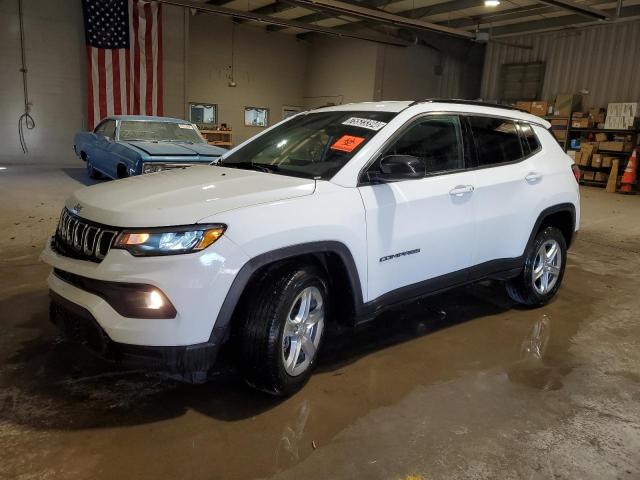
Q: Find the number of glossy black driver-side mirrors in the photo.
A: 1